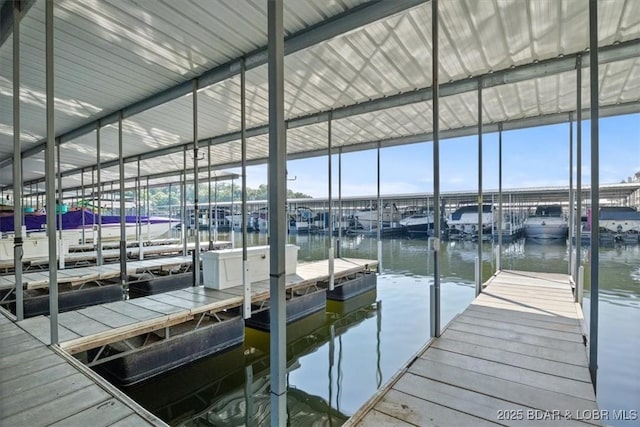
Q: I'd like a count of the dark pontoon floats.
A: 5